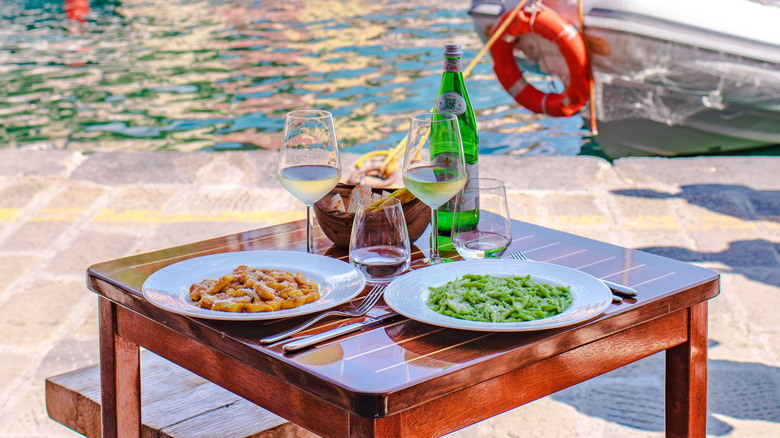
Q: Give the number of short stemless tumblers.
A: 2